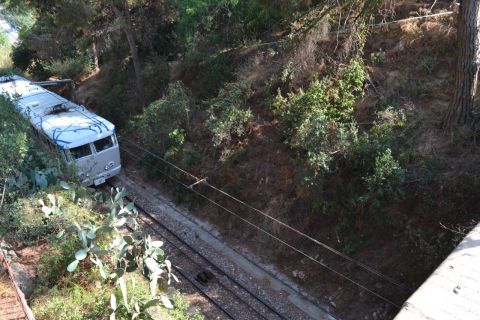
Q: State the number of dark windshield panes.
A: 2